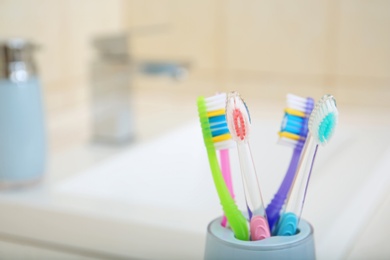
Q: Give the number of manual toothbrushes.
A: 5